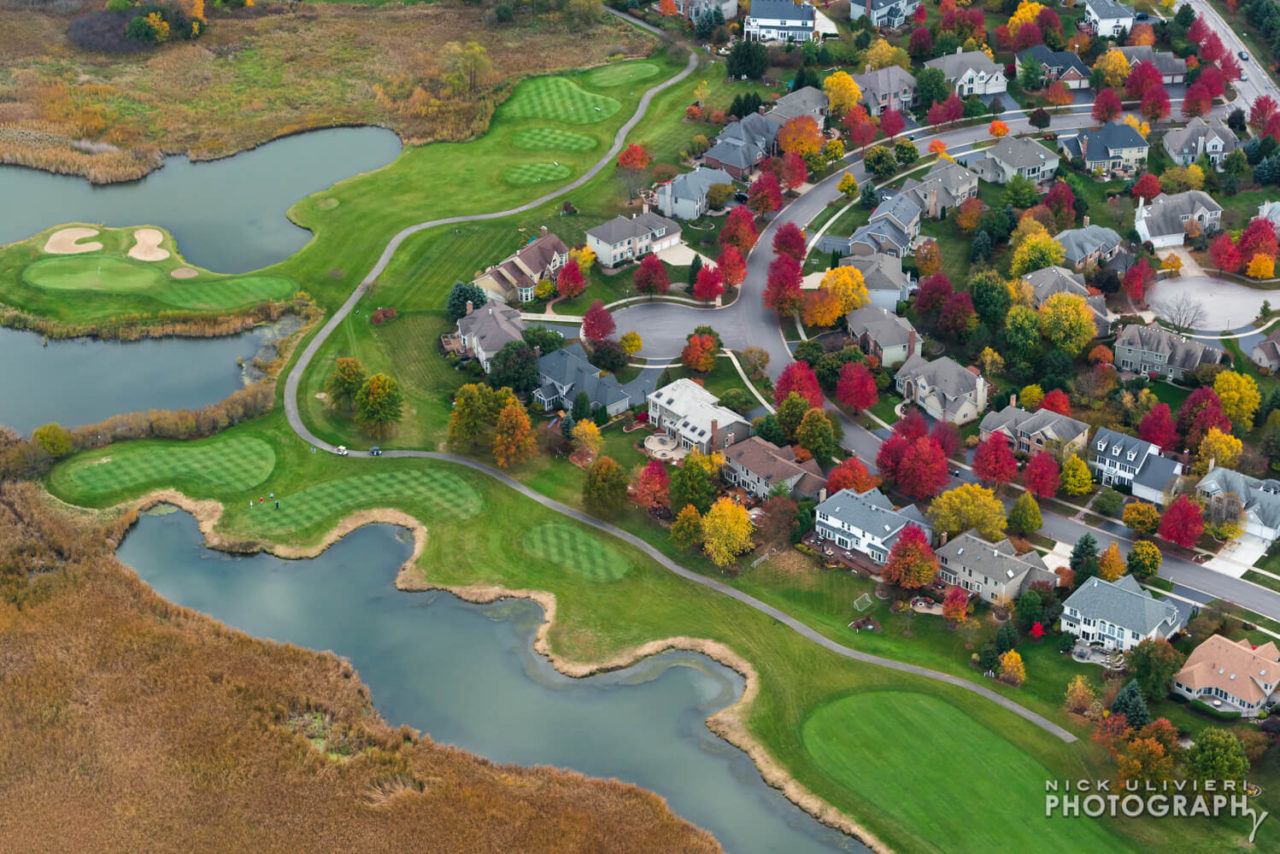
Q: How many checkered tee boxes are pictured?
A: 6